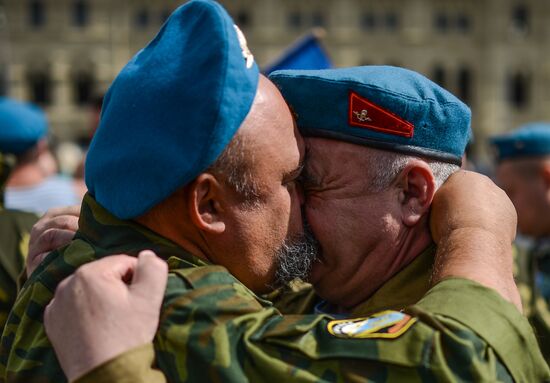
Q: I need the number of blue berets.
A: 4